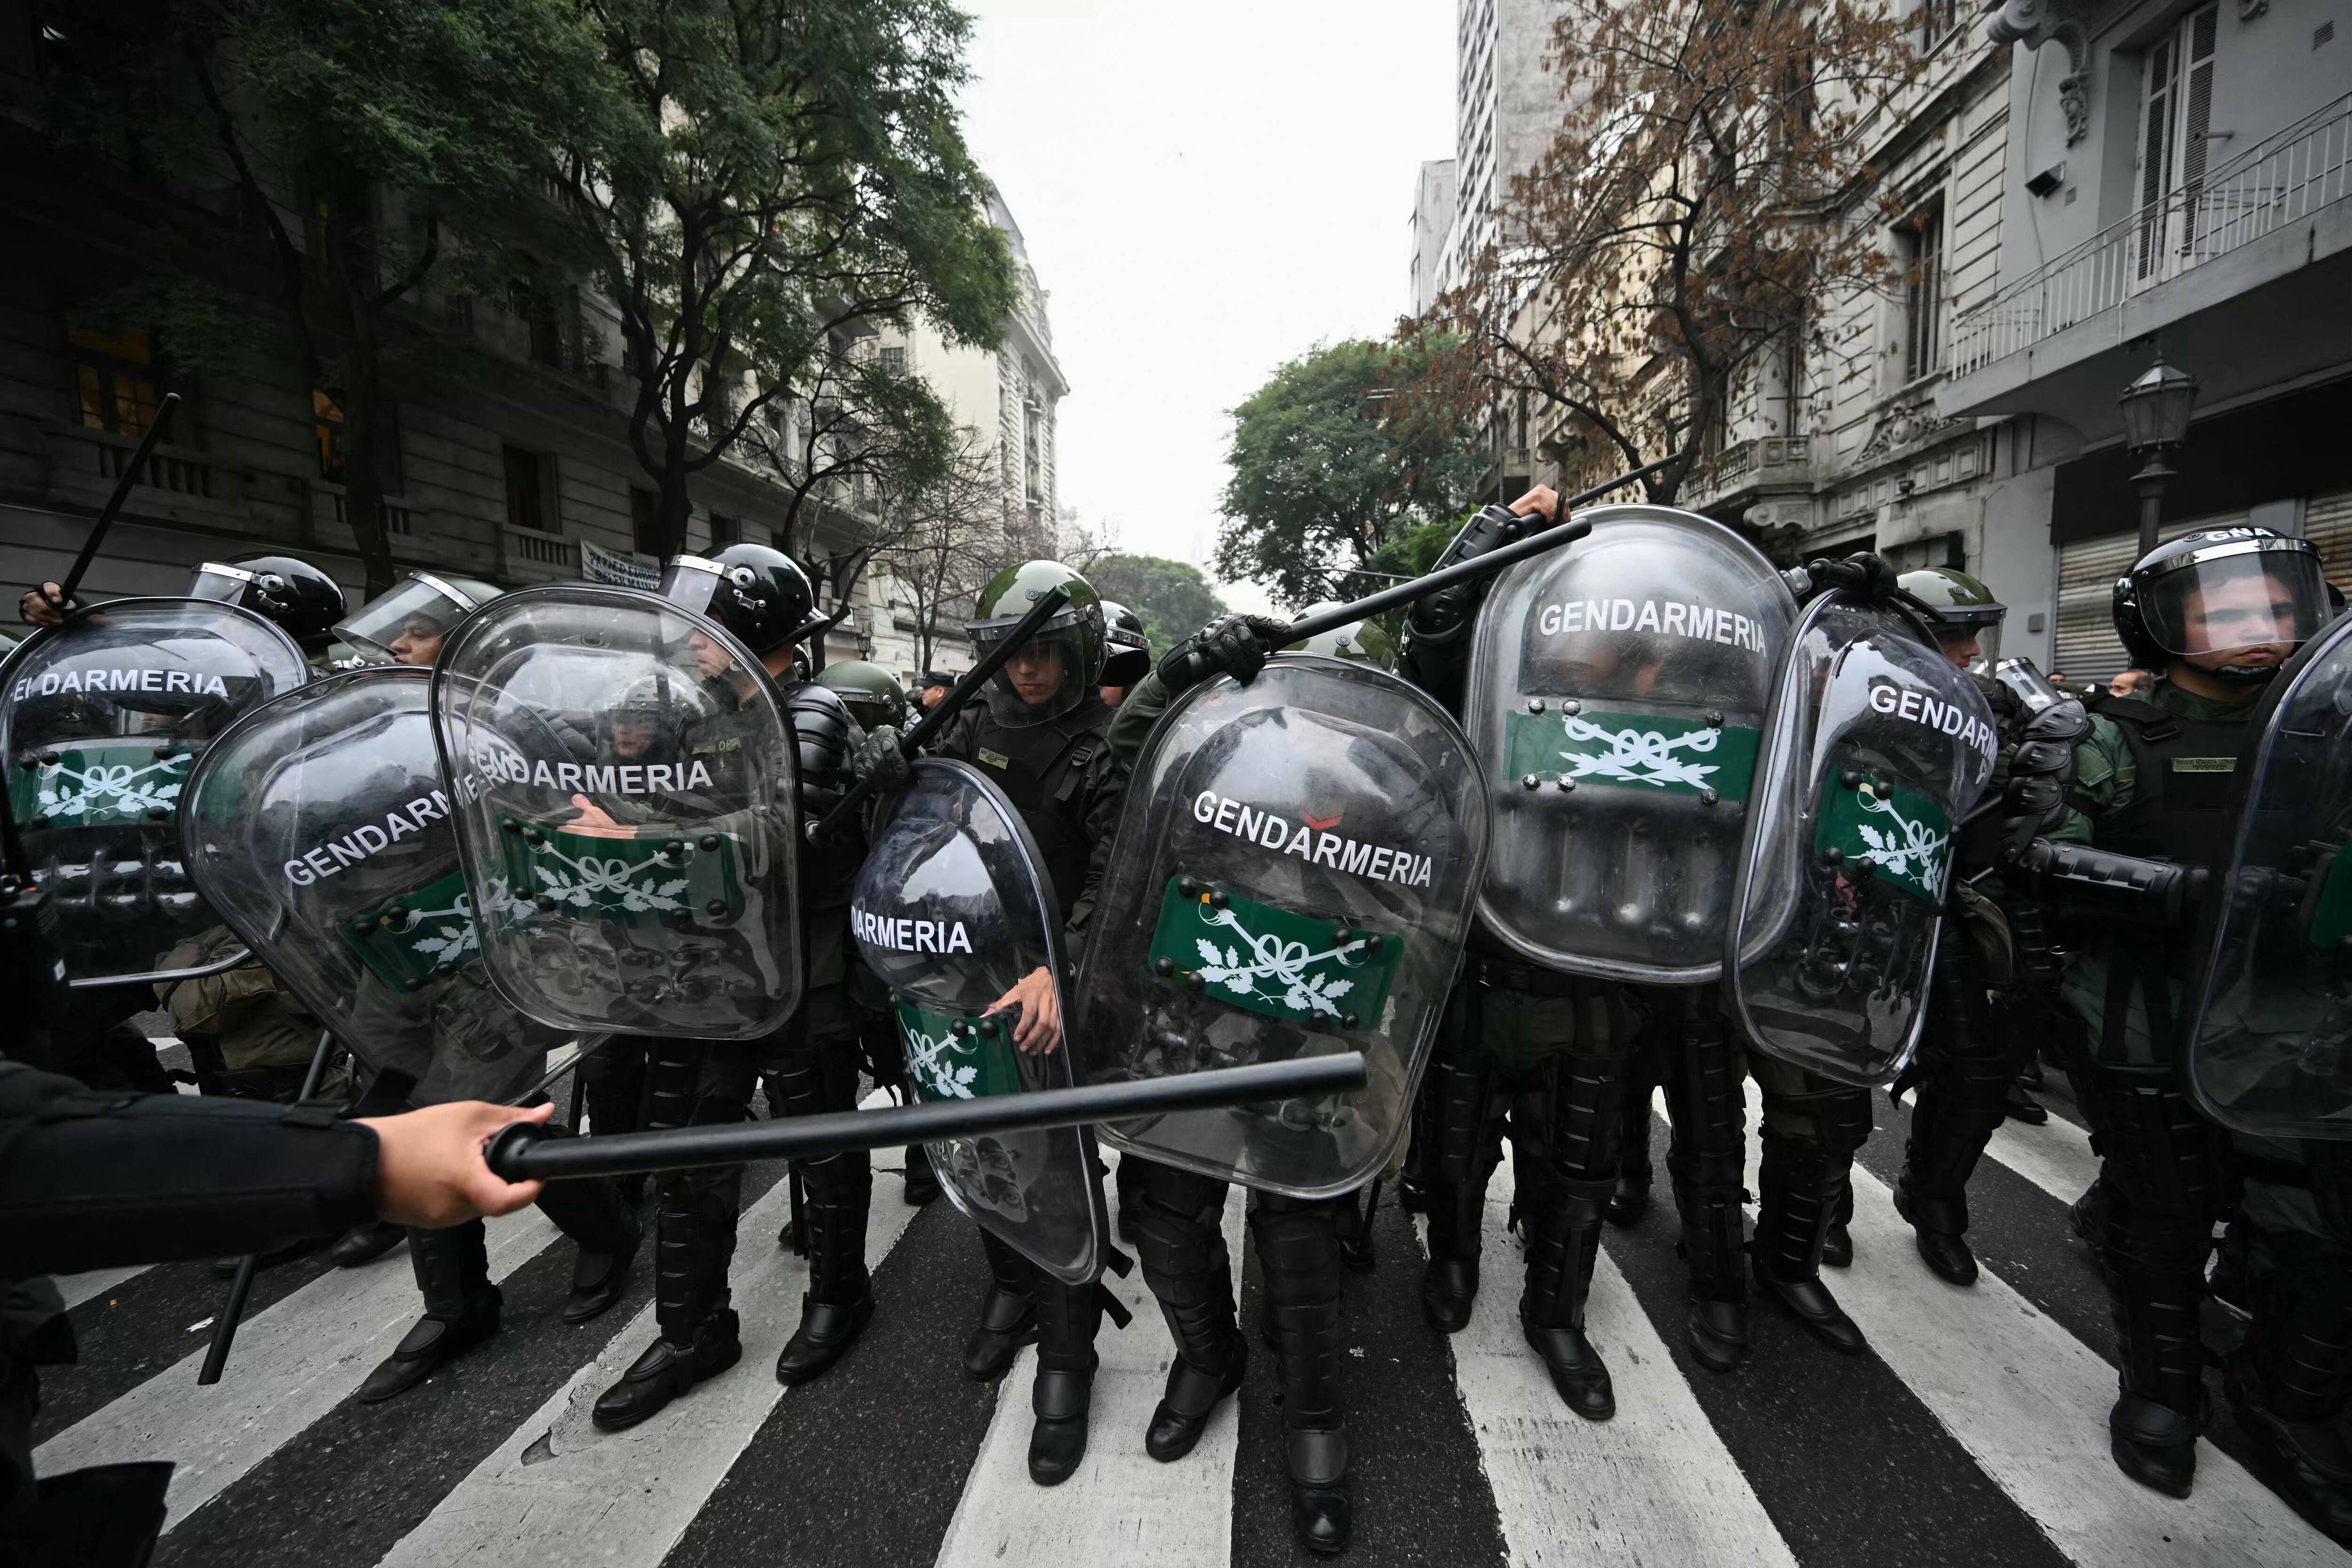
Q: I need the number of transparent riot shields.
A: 8